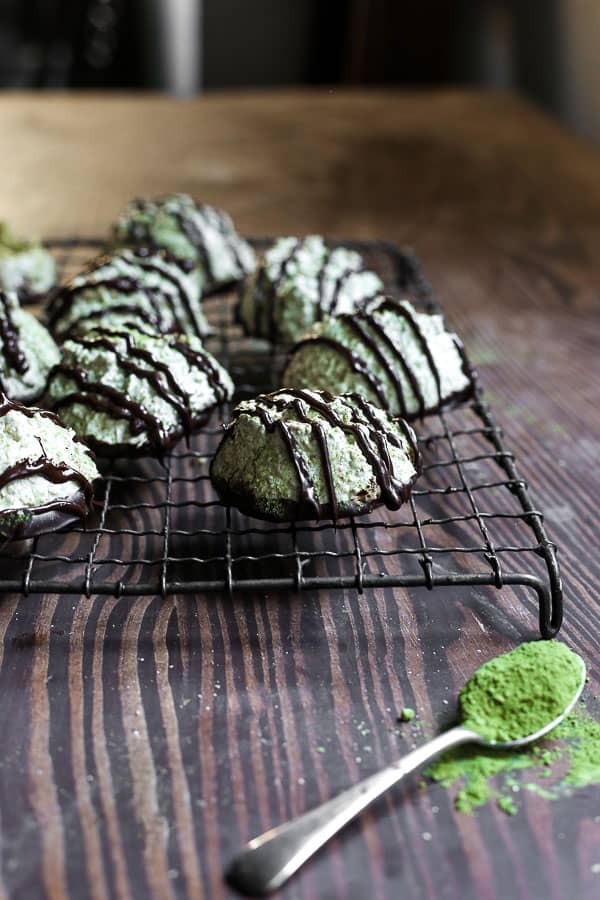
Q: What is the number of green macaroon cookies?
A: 9